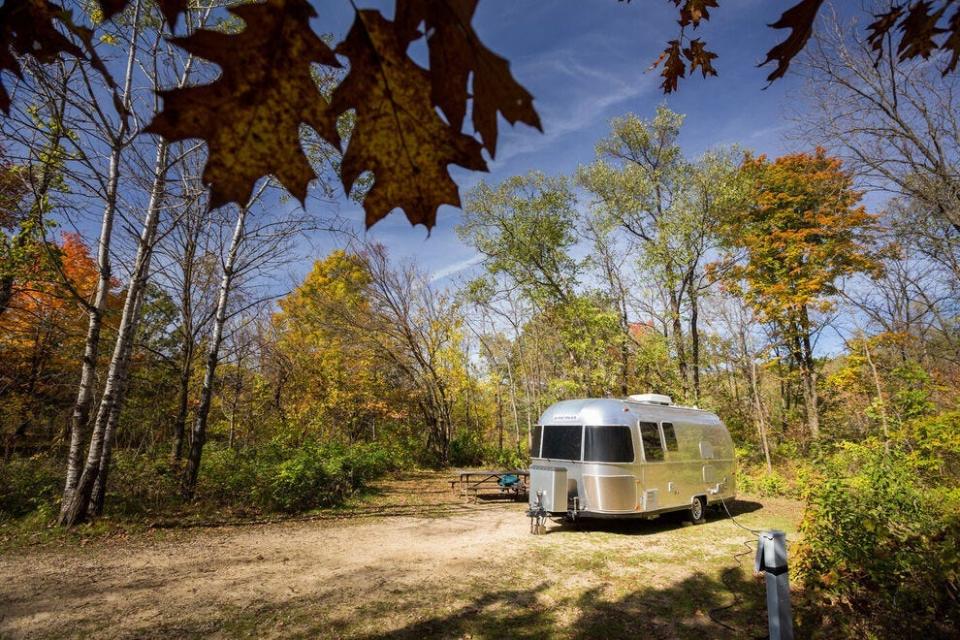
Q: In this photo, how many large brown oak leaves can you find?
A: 3